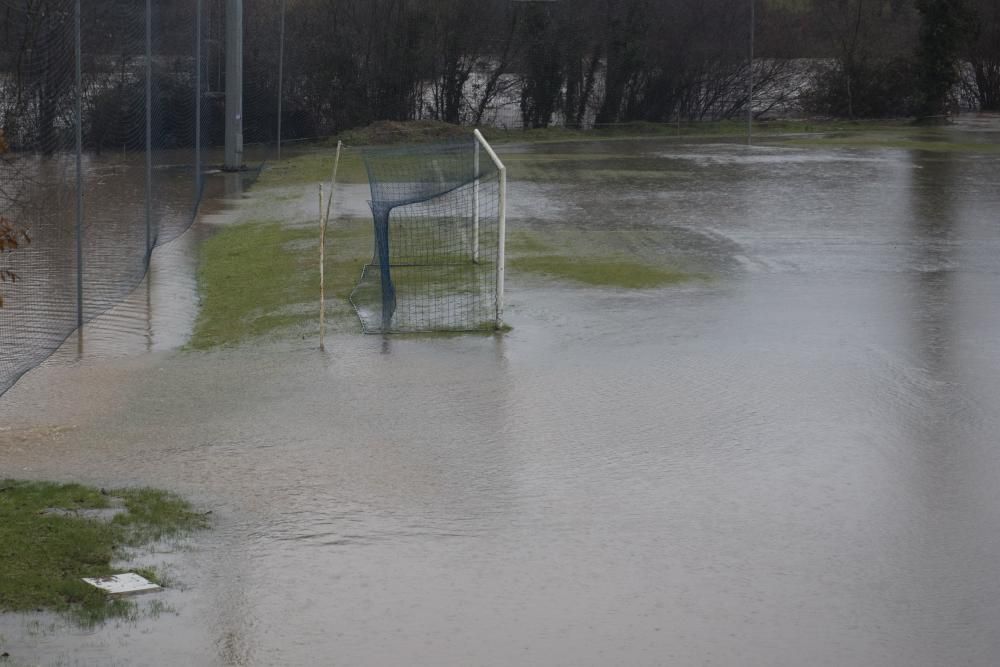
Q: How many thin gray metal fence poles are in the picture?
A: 5